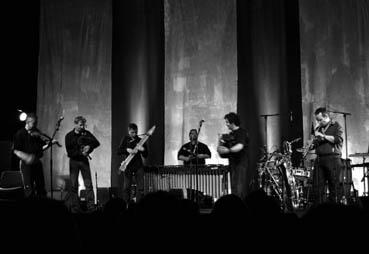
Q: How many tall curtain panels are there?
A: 3